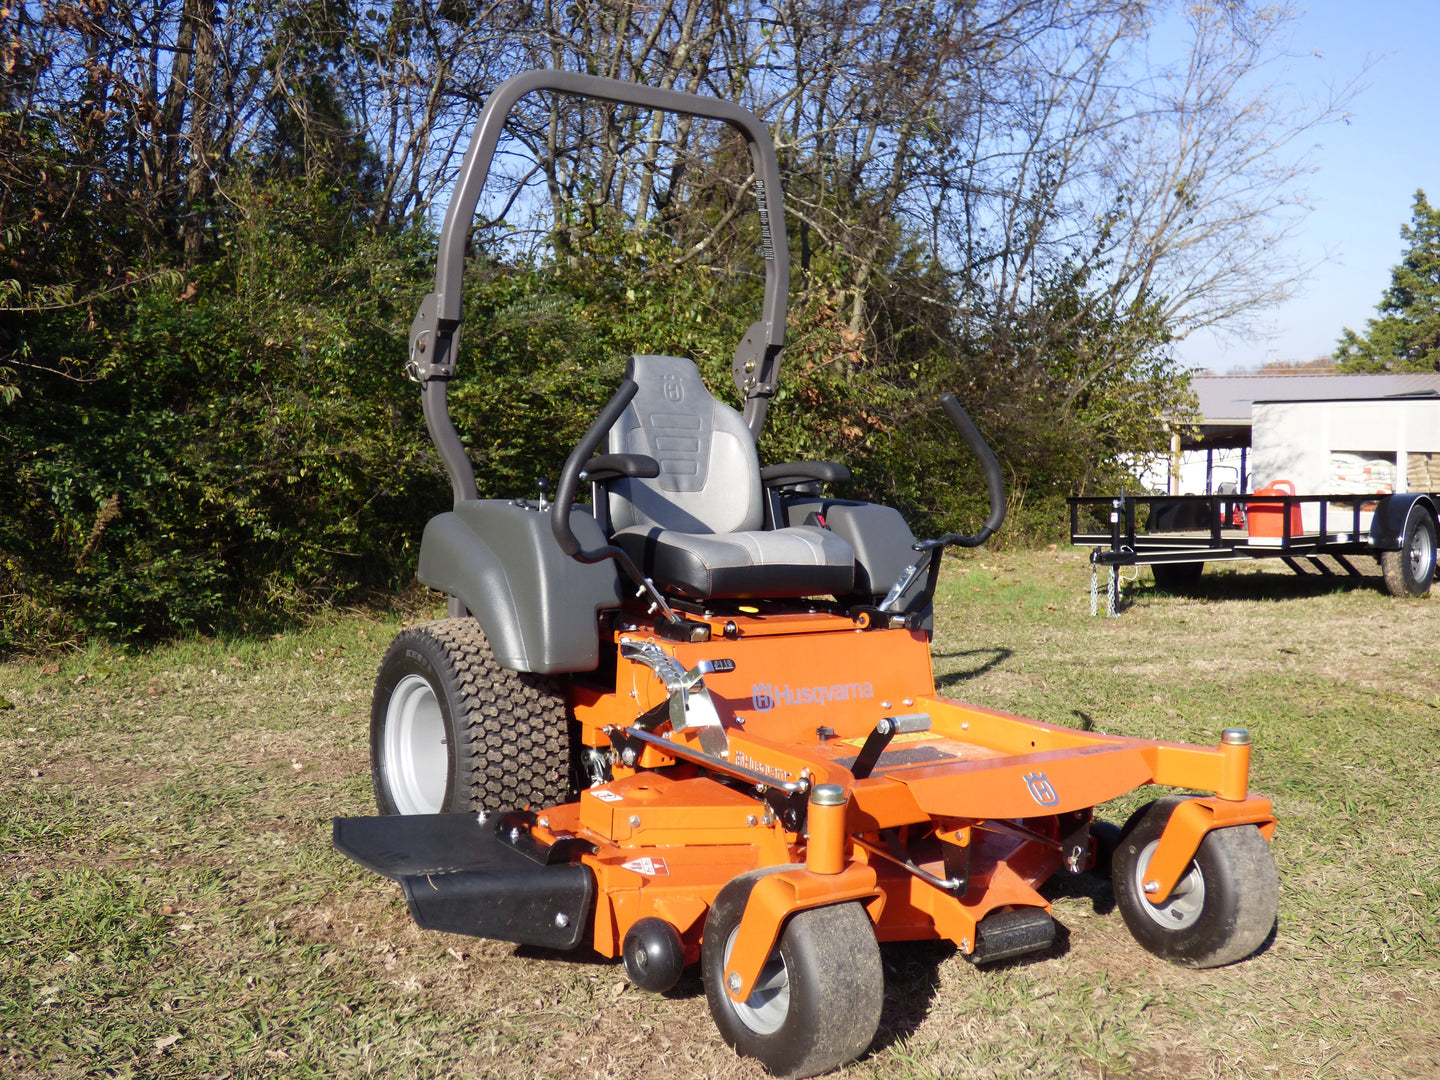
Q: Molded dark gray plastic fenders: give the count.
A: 2